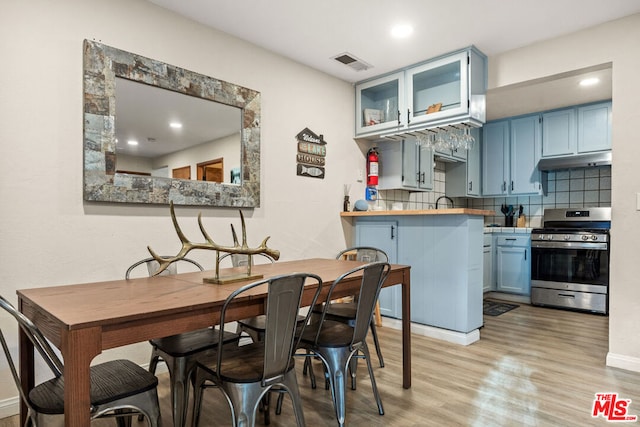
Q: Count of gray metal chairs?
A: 6